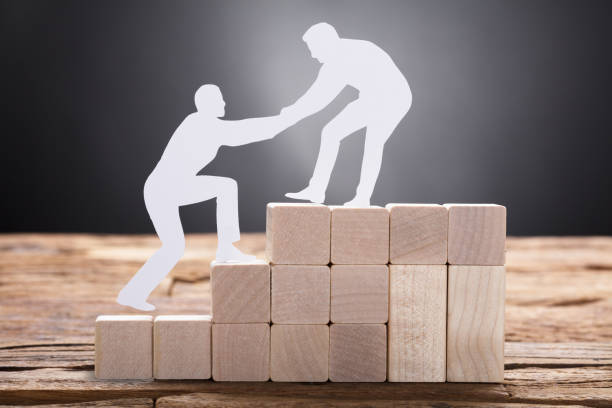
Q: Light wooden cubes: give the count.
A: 12